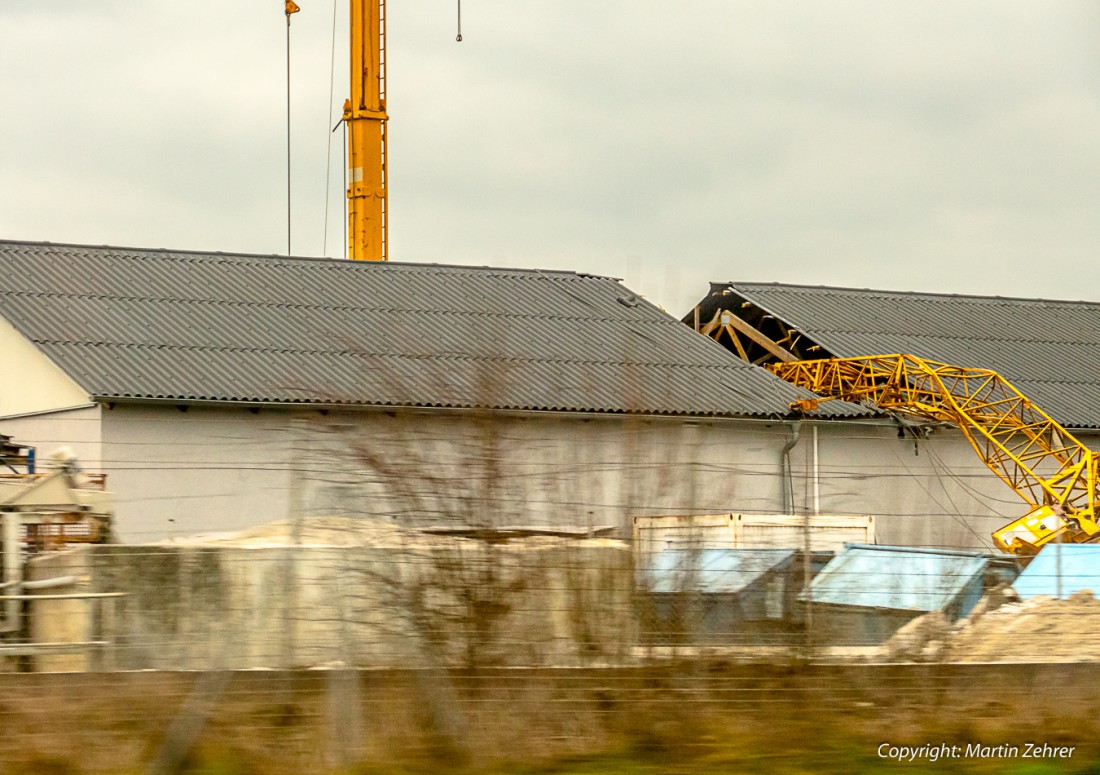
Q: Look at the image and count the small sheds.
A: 3